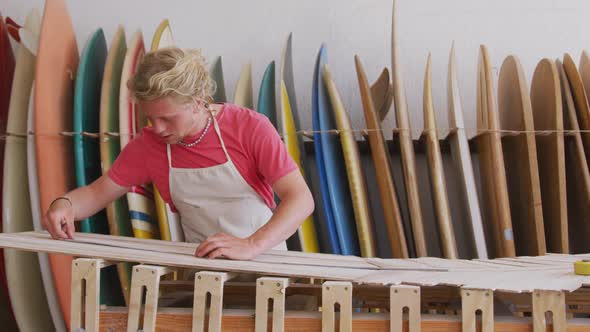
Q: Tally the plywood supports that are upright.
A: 8